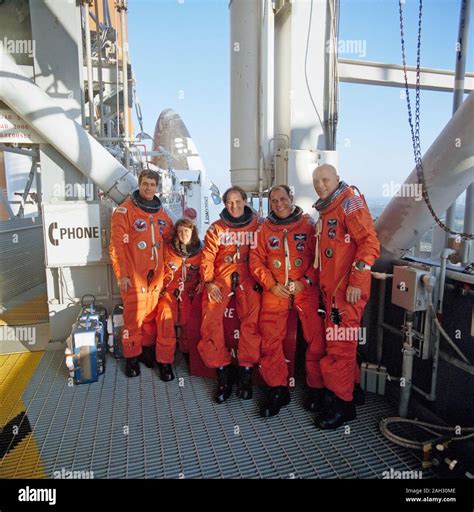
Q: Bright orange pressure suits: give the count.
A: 5